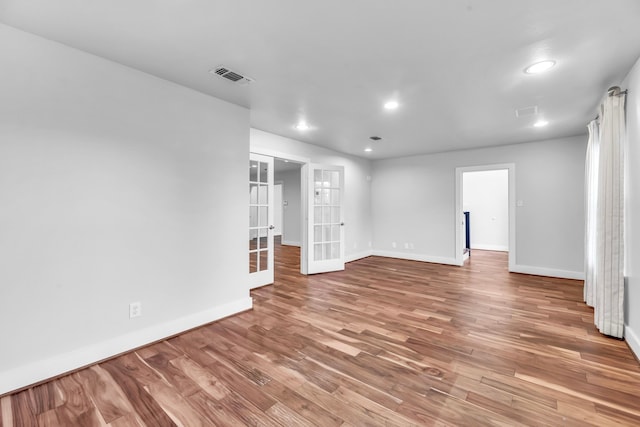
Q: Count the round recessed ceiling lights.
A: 5